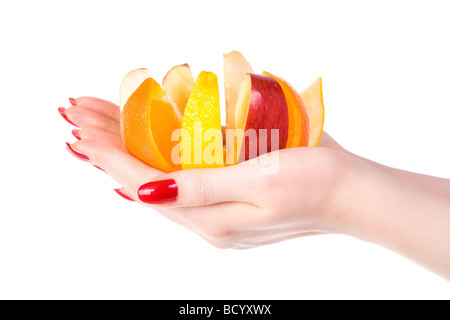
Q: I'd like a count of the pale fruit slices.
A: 4